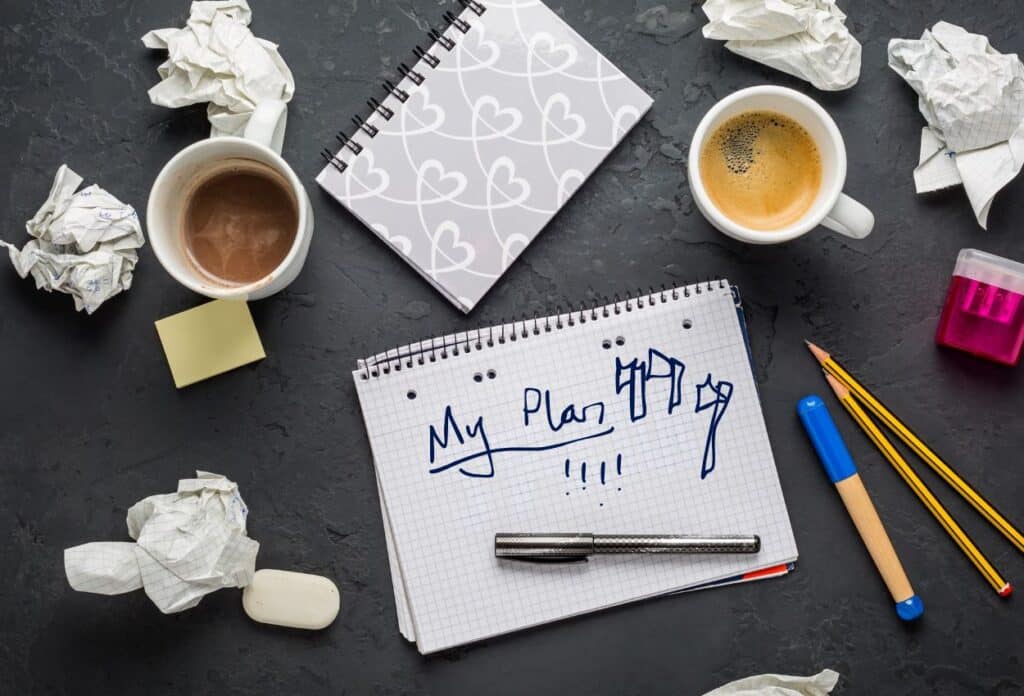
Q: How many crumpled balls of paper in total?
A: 6